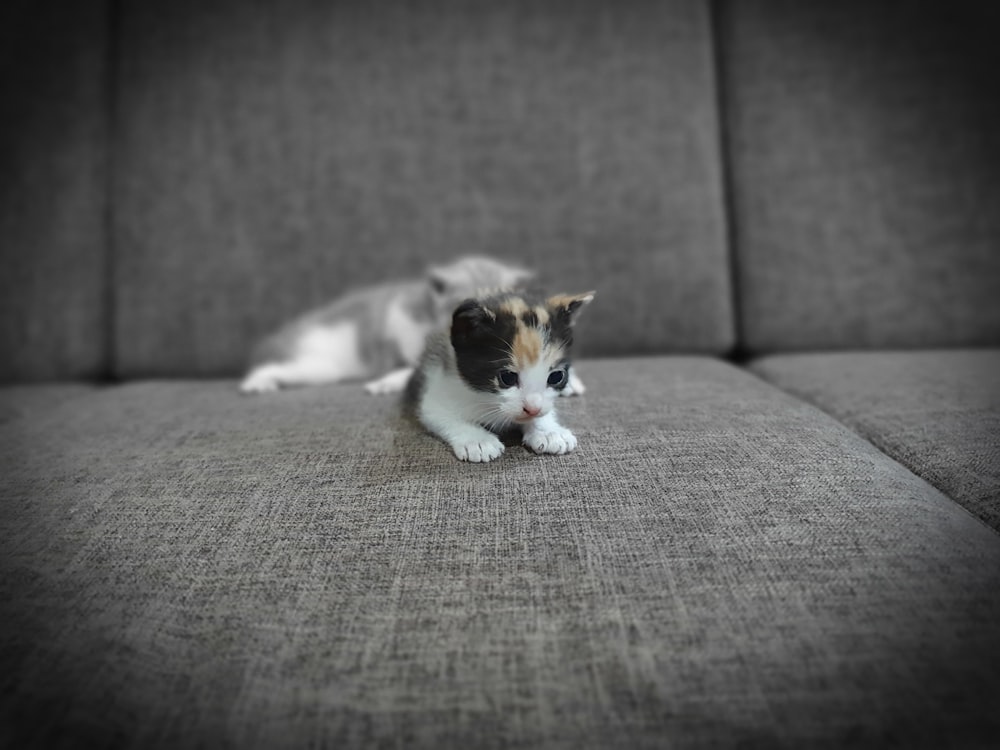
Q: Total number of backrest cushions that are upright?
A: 3